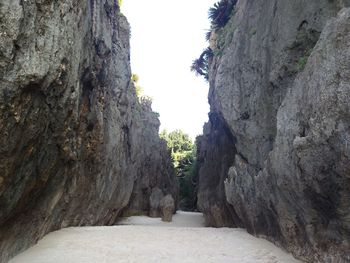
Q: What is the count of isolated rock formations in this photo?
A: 2